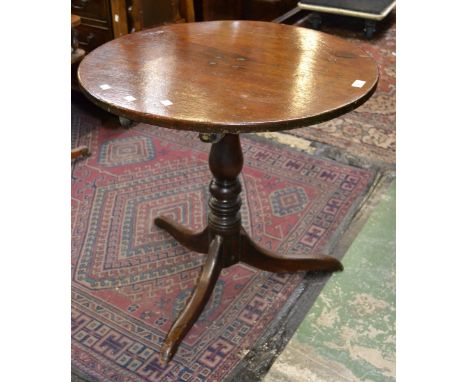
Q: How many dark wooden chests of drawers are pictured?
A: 1